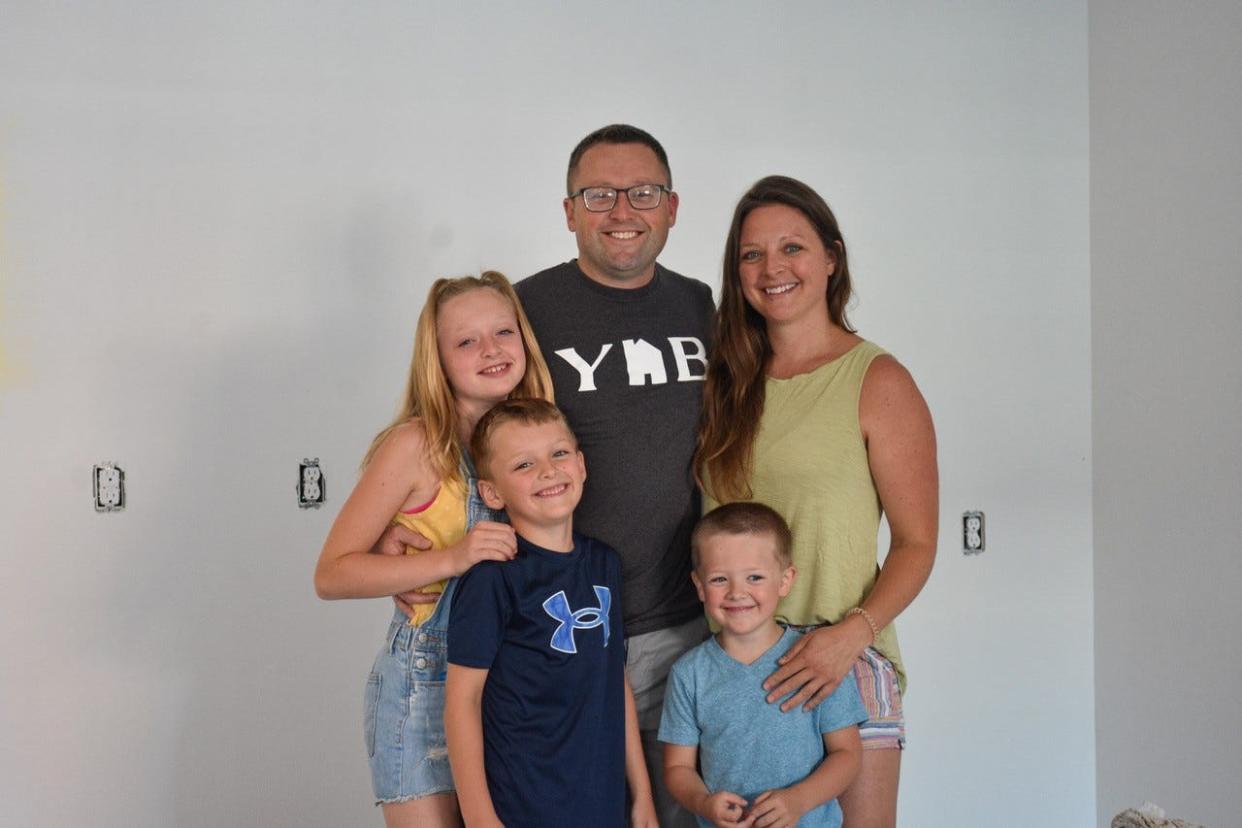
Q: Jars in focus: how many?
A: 0